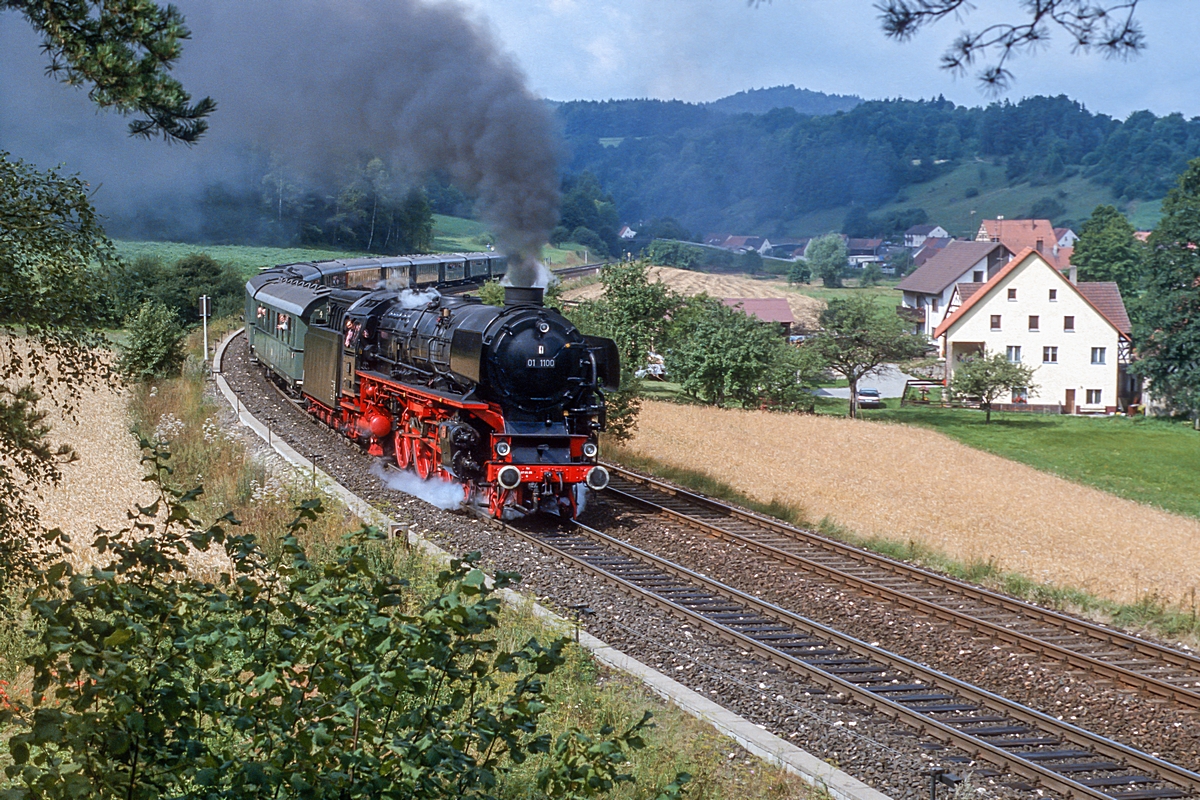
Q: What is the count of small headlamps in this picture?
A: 3